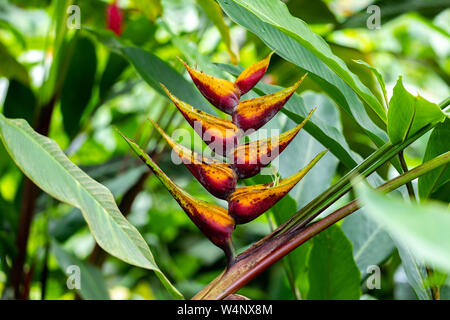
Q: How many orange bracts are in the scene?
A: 8